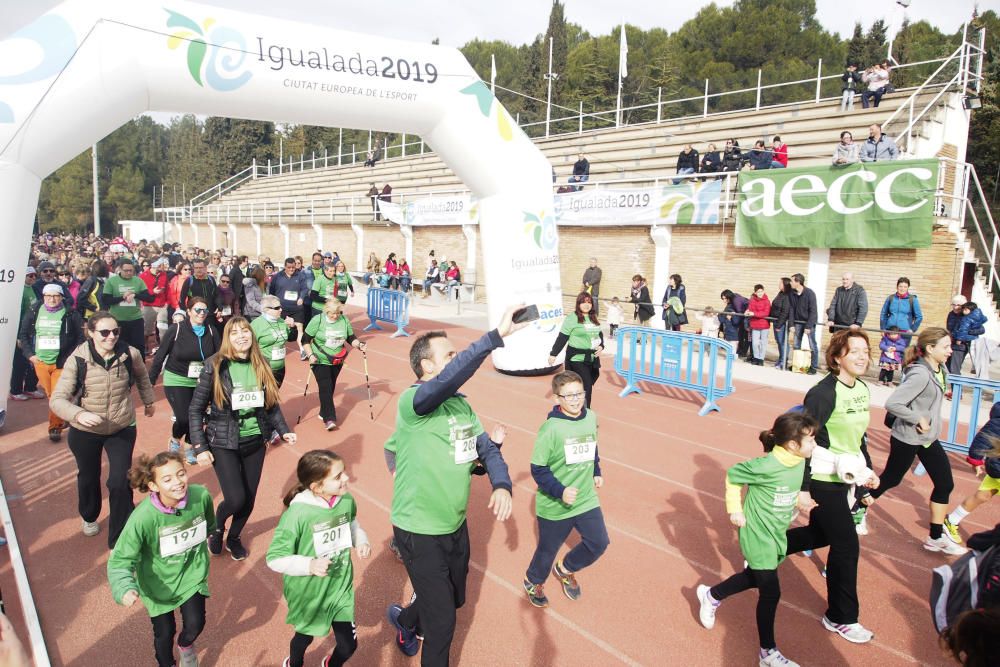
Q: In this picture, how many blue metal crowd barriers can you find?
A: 3